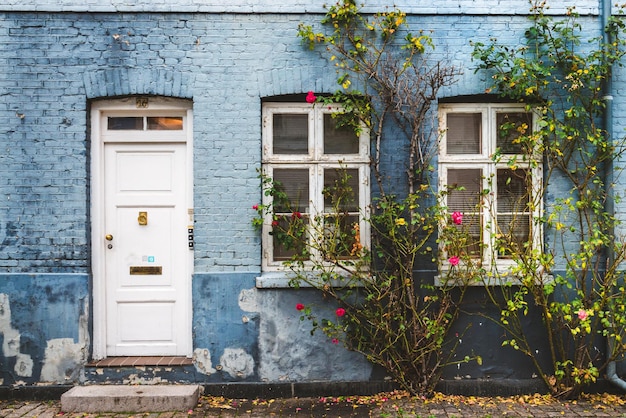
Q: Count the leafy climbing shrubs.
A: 2